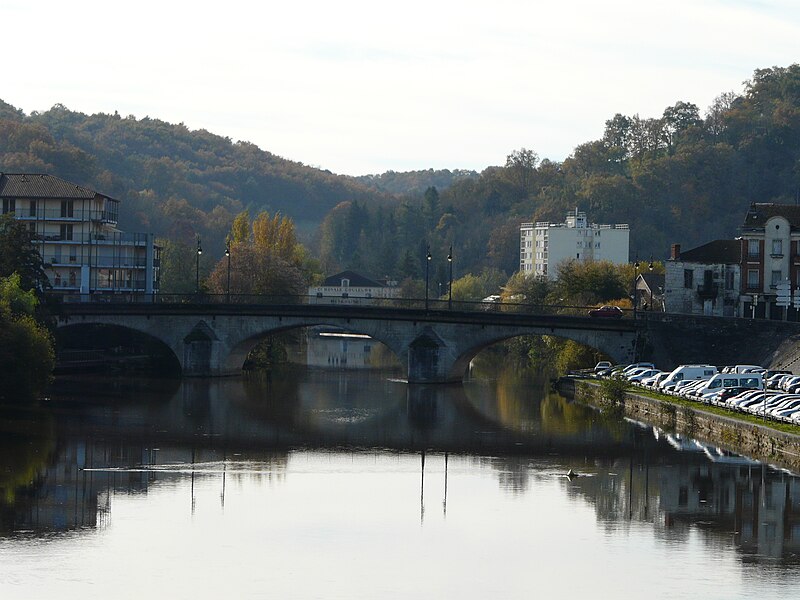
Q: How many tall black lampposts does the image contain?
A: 6